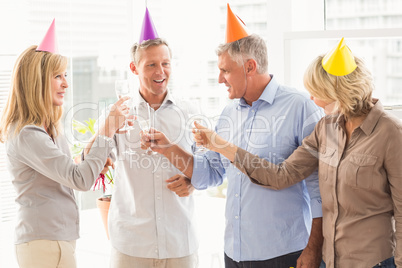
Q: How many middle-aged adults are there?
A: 4